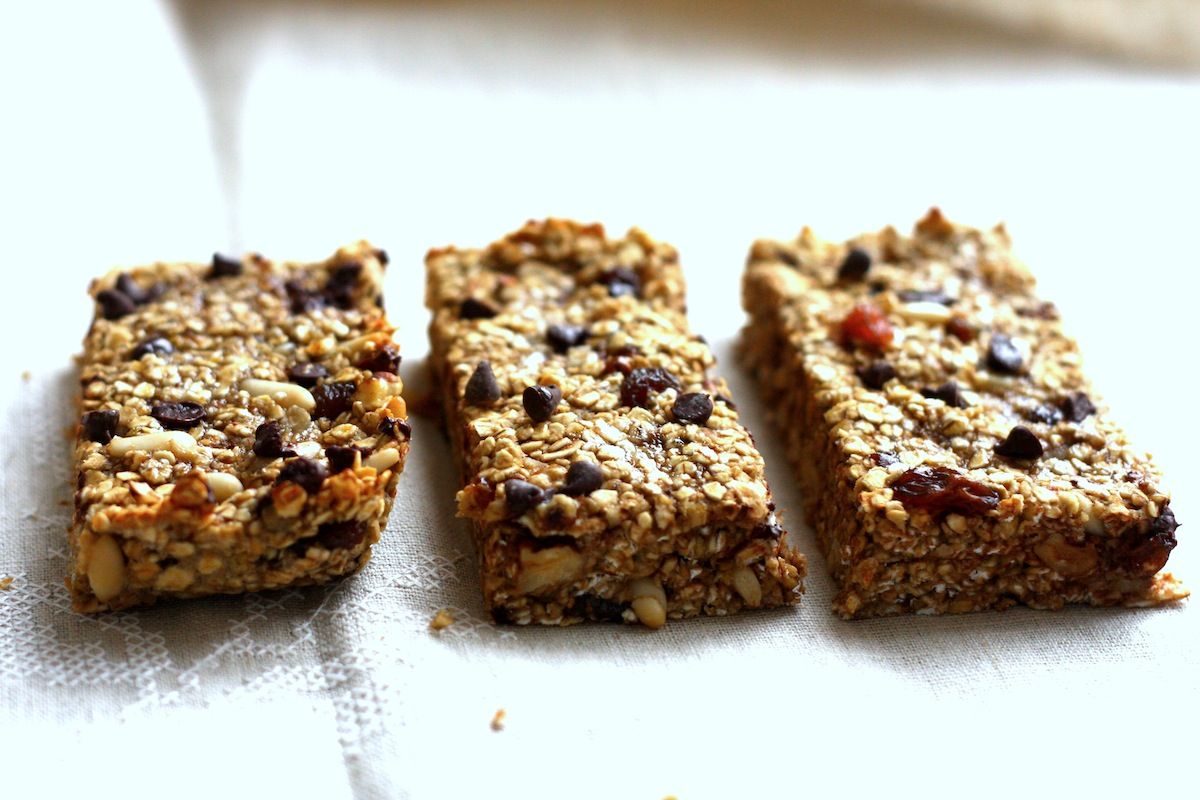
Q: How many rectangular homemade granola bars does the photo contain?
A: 3